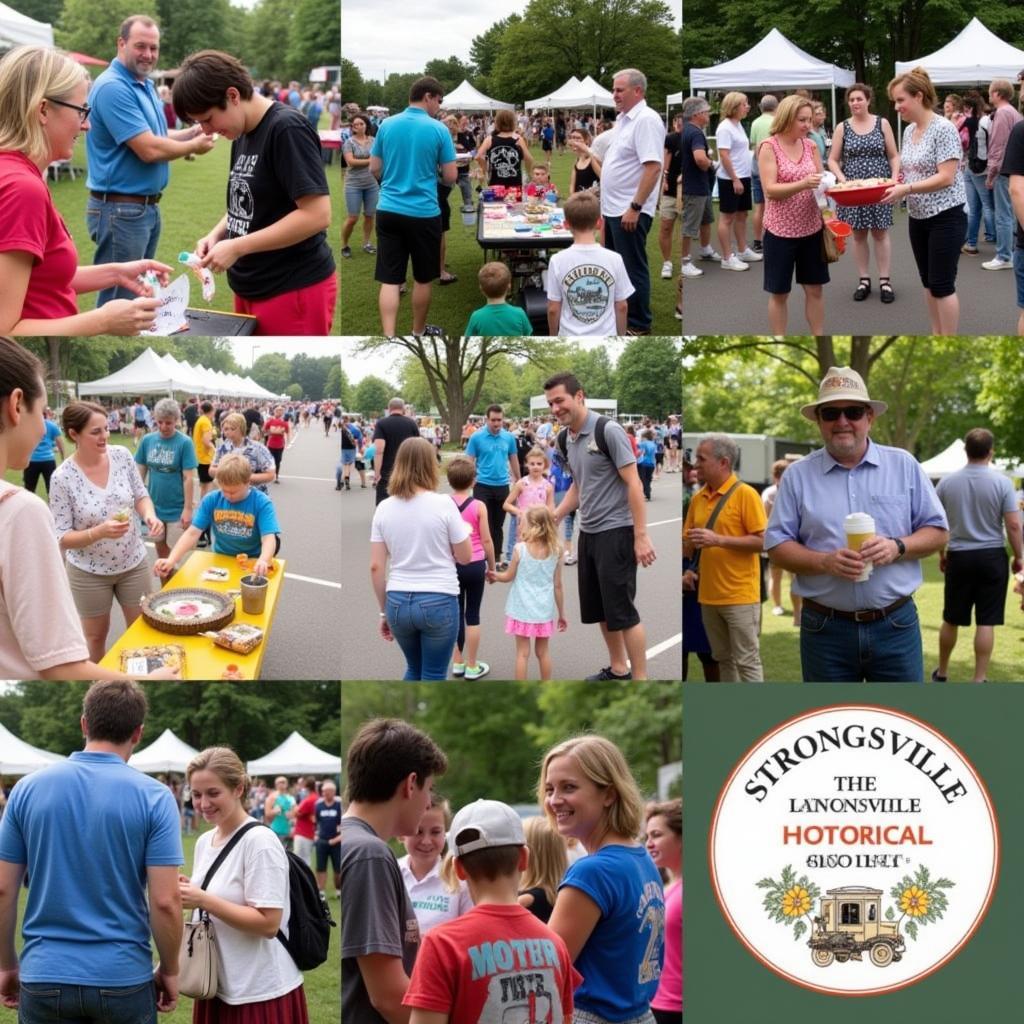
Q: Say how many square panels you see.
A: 9